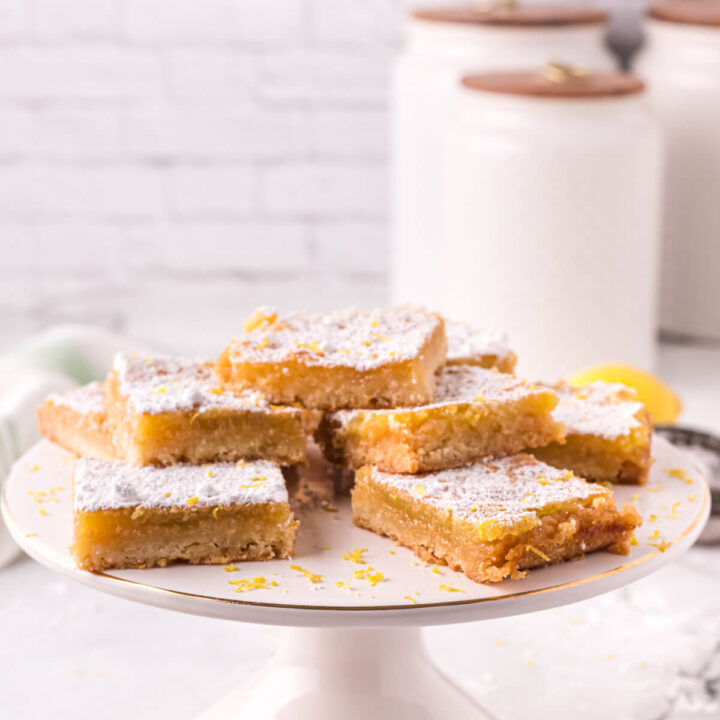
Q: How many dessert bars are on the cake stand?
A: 8